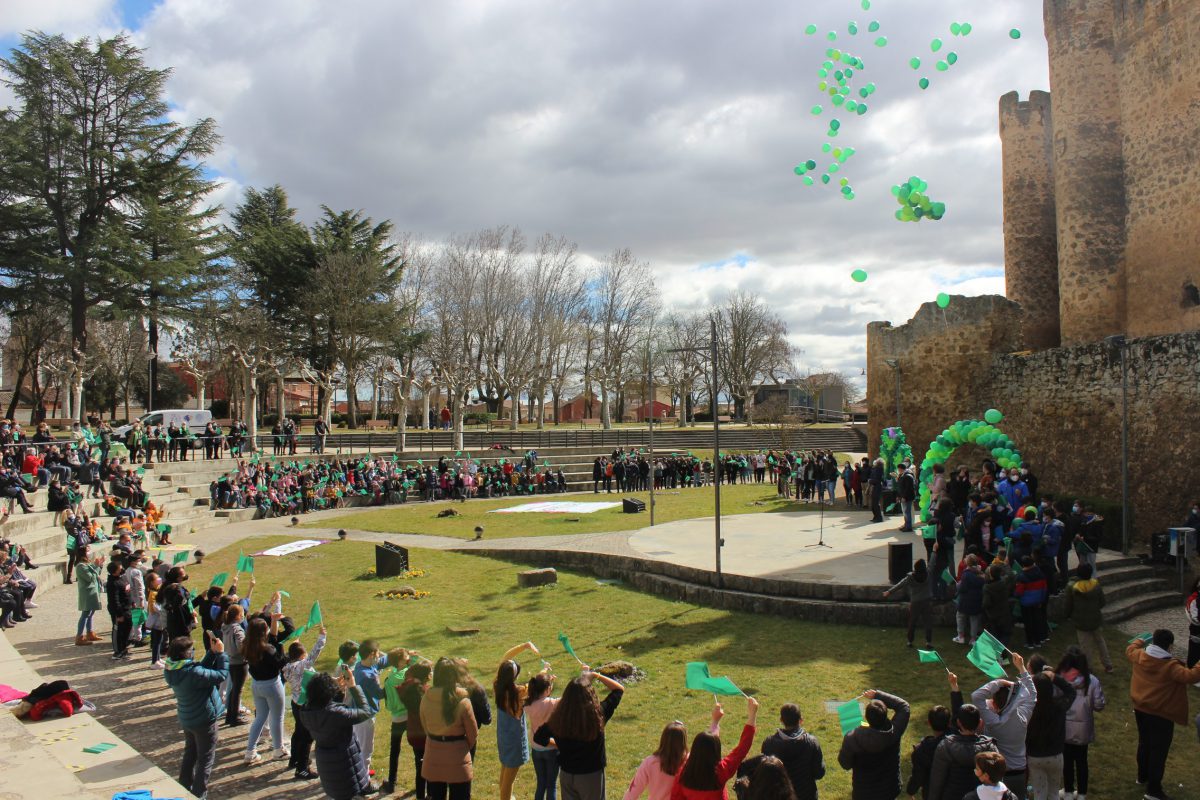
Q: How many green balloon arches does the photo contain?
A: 1